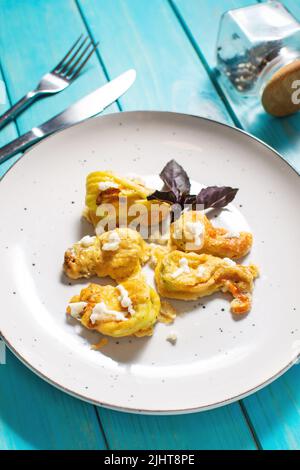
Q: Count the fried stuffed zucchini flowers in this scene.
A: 5